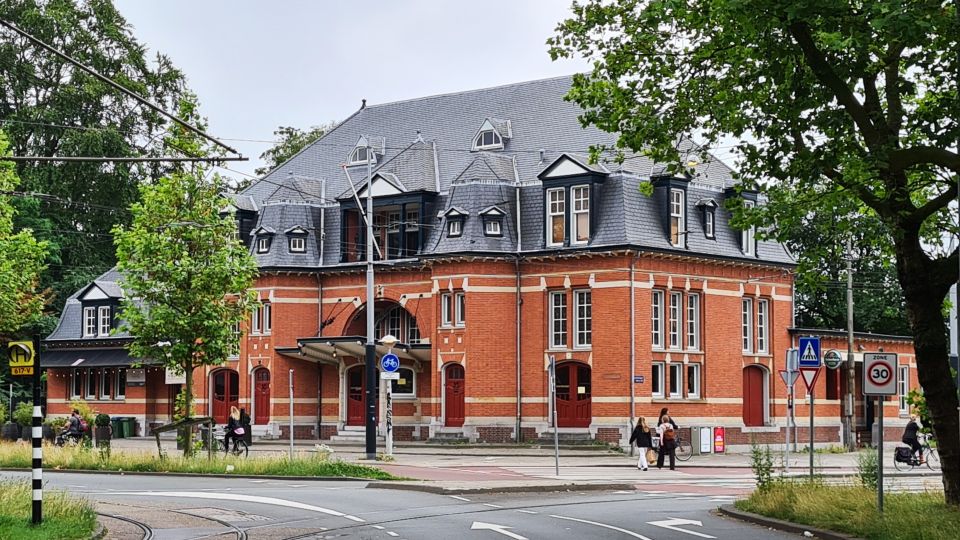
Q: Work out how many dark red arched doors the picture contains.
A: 6